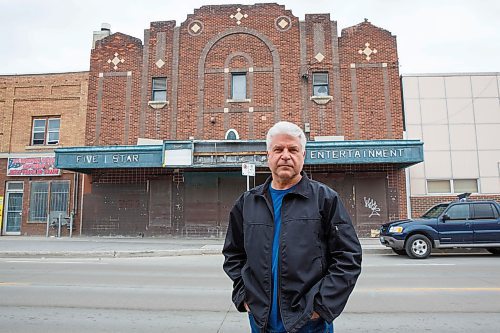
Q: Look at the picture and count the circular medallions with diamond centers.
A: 2